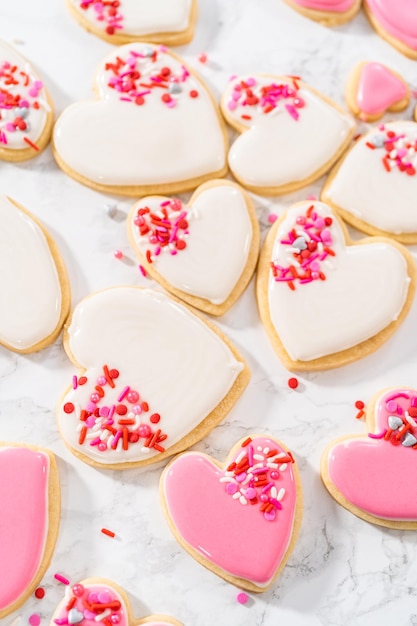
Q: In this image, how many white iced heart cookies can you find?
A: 9